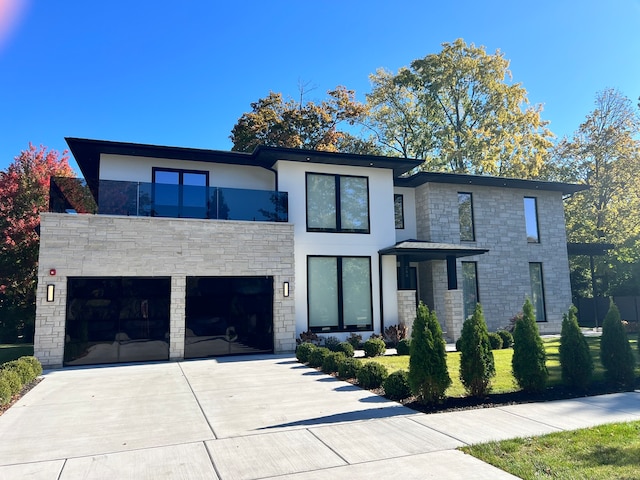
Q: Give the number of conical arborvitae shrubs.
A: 5